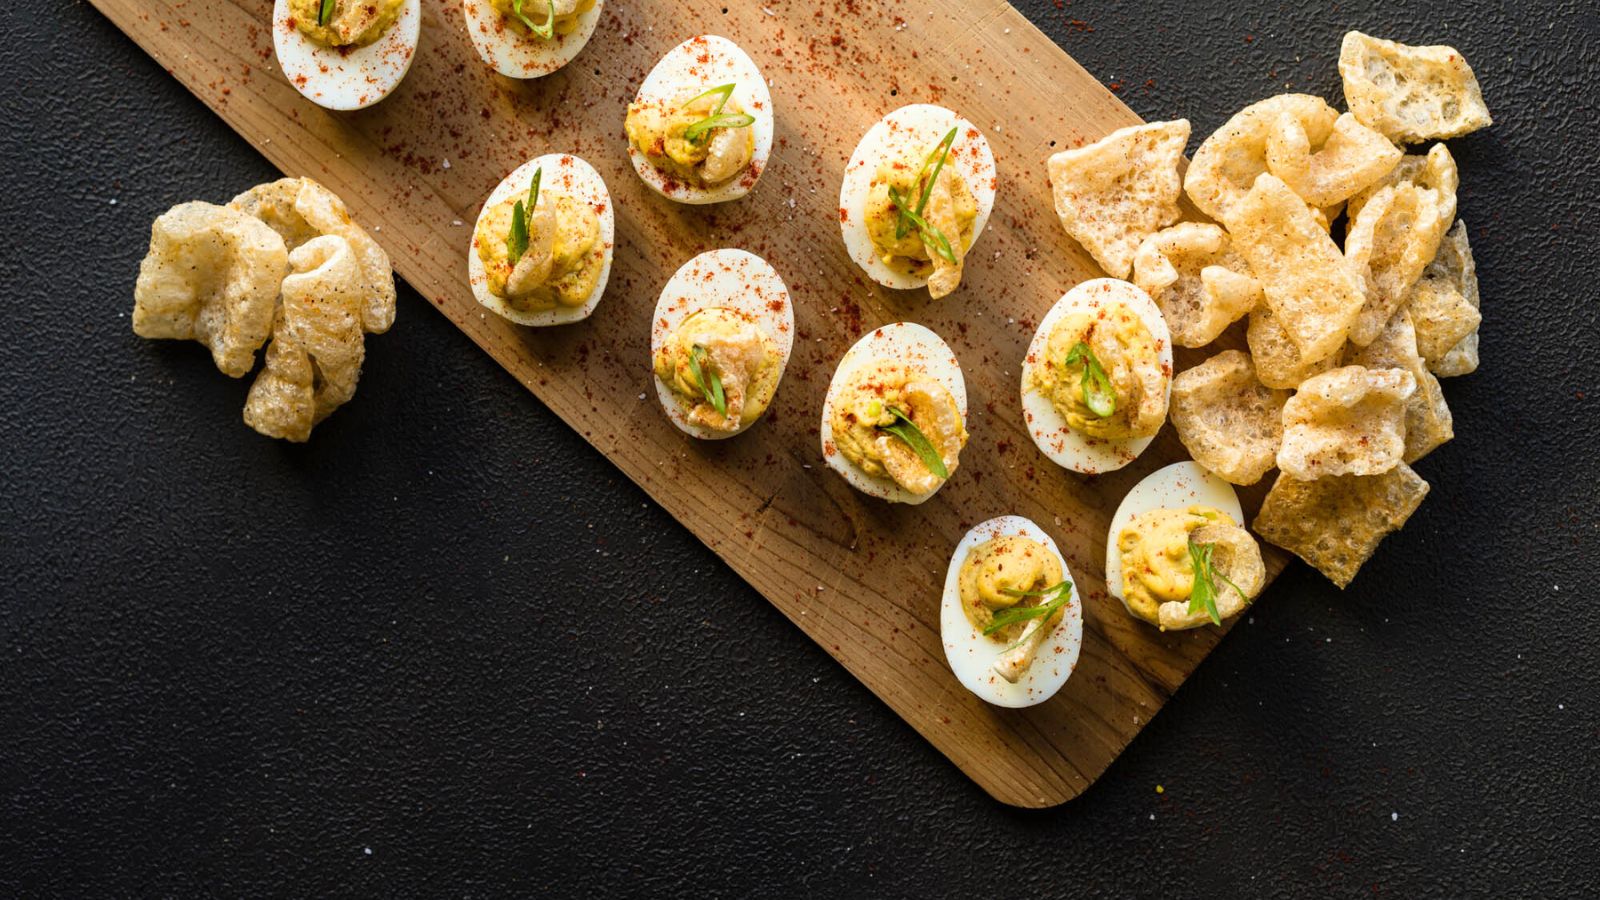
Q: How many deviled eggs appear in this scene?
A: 10